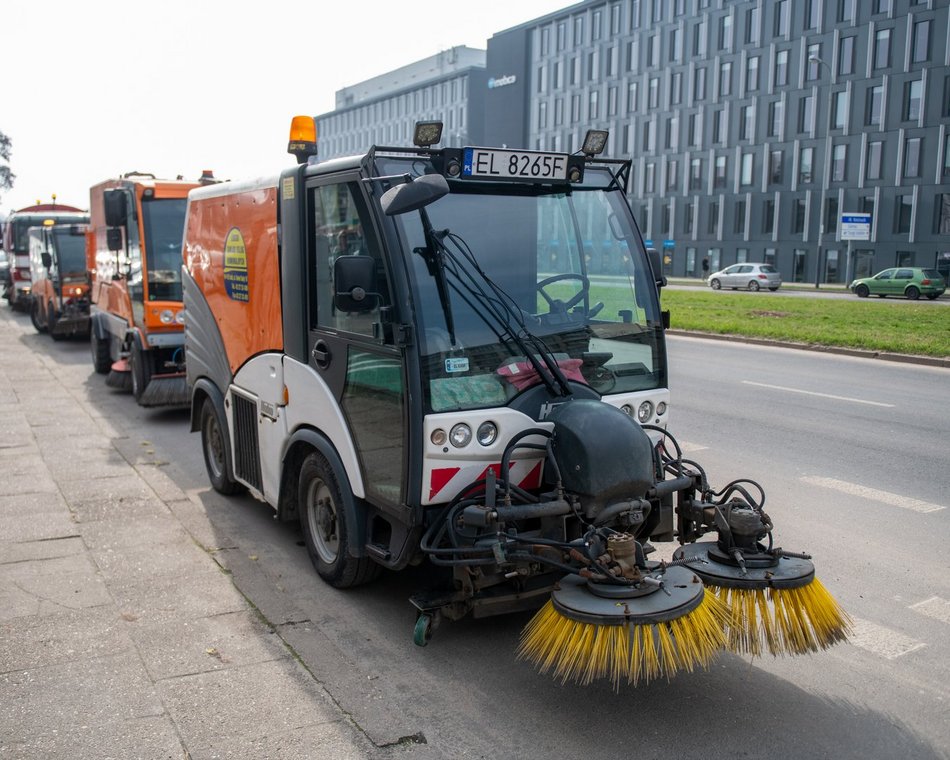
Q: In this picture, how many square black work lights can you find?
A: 2